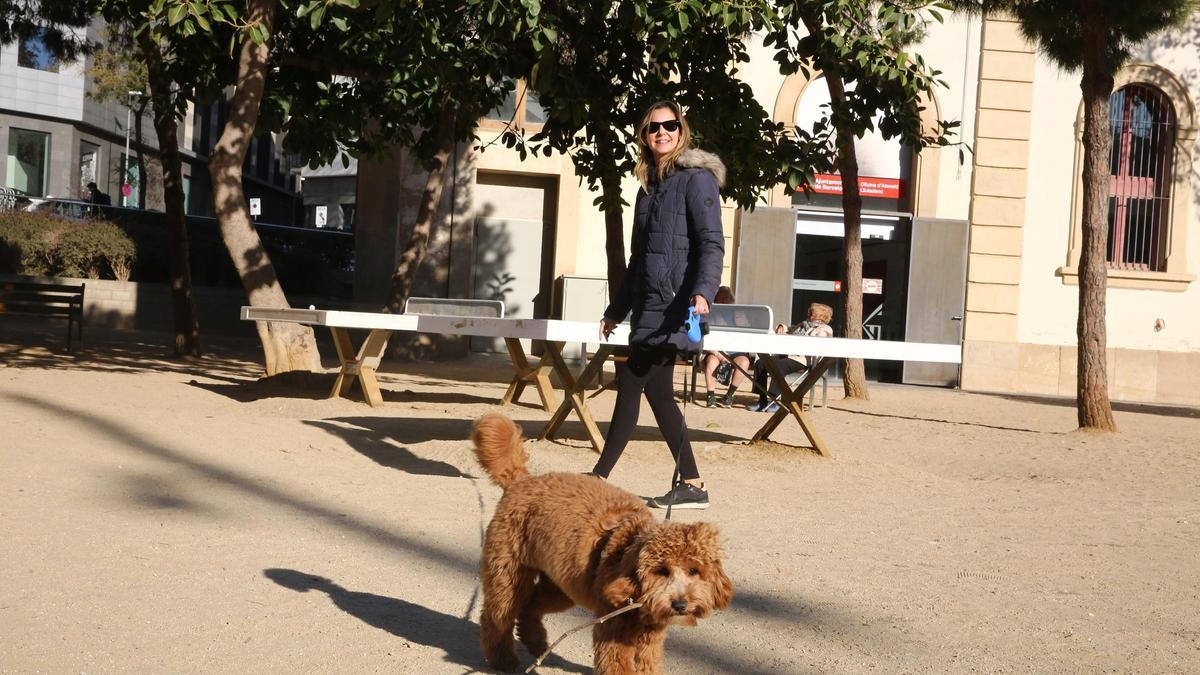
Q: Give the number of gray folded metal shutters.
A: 2